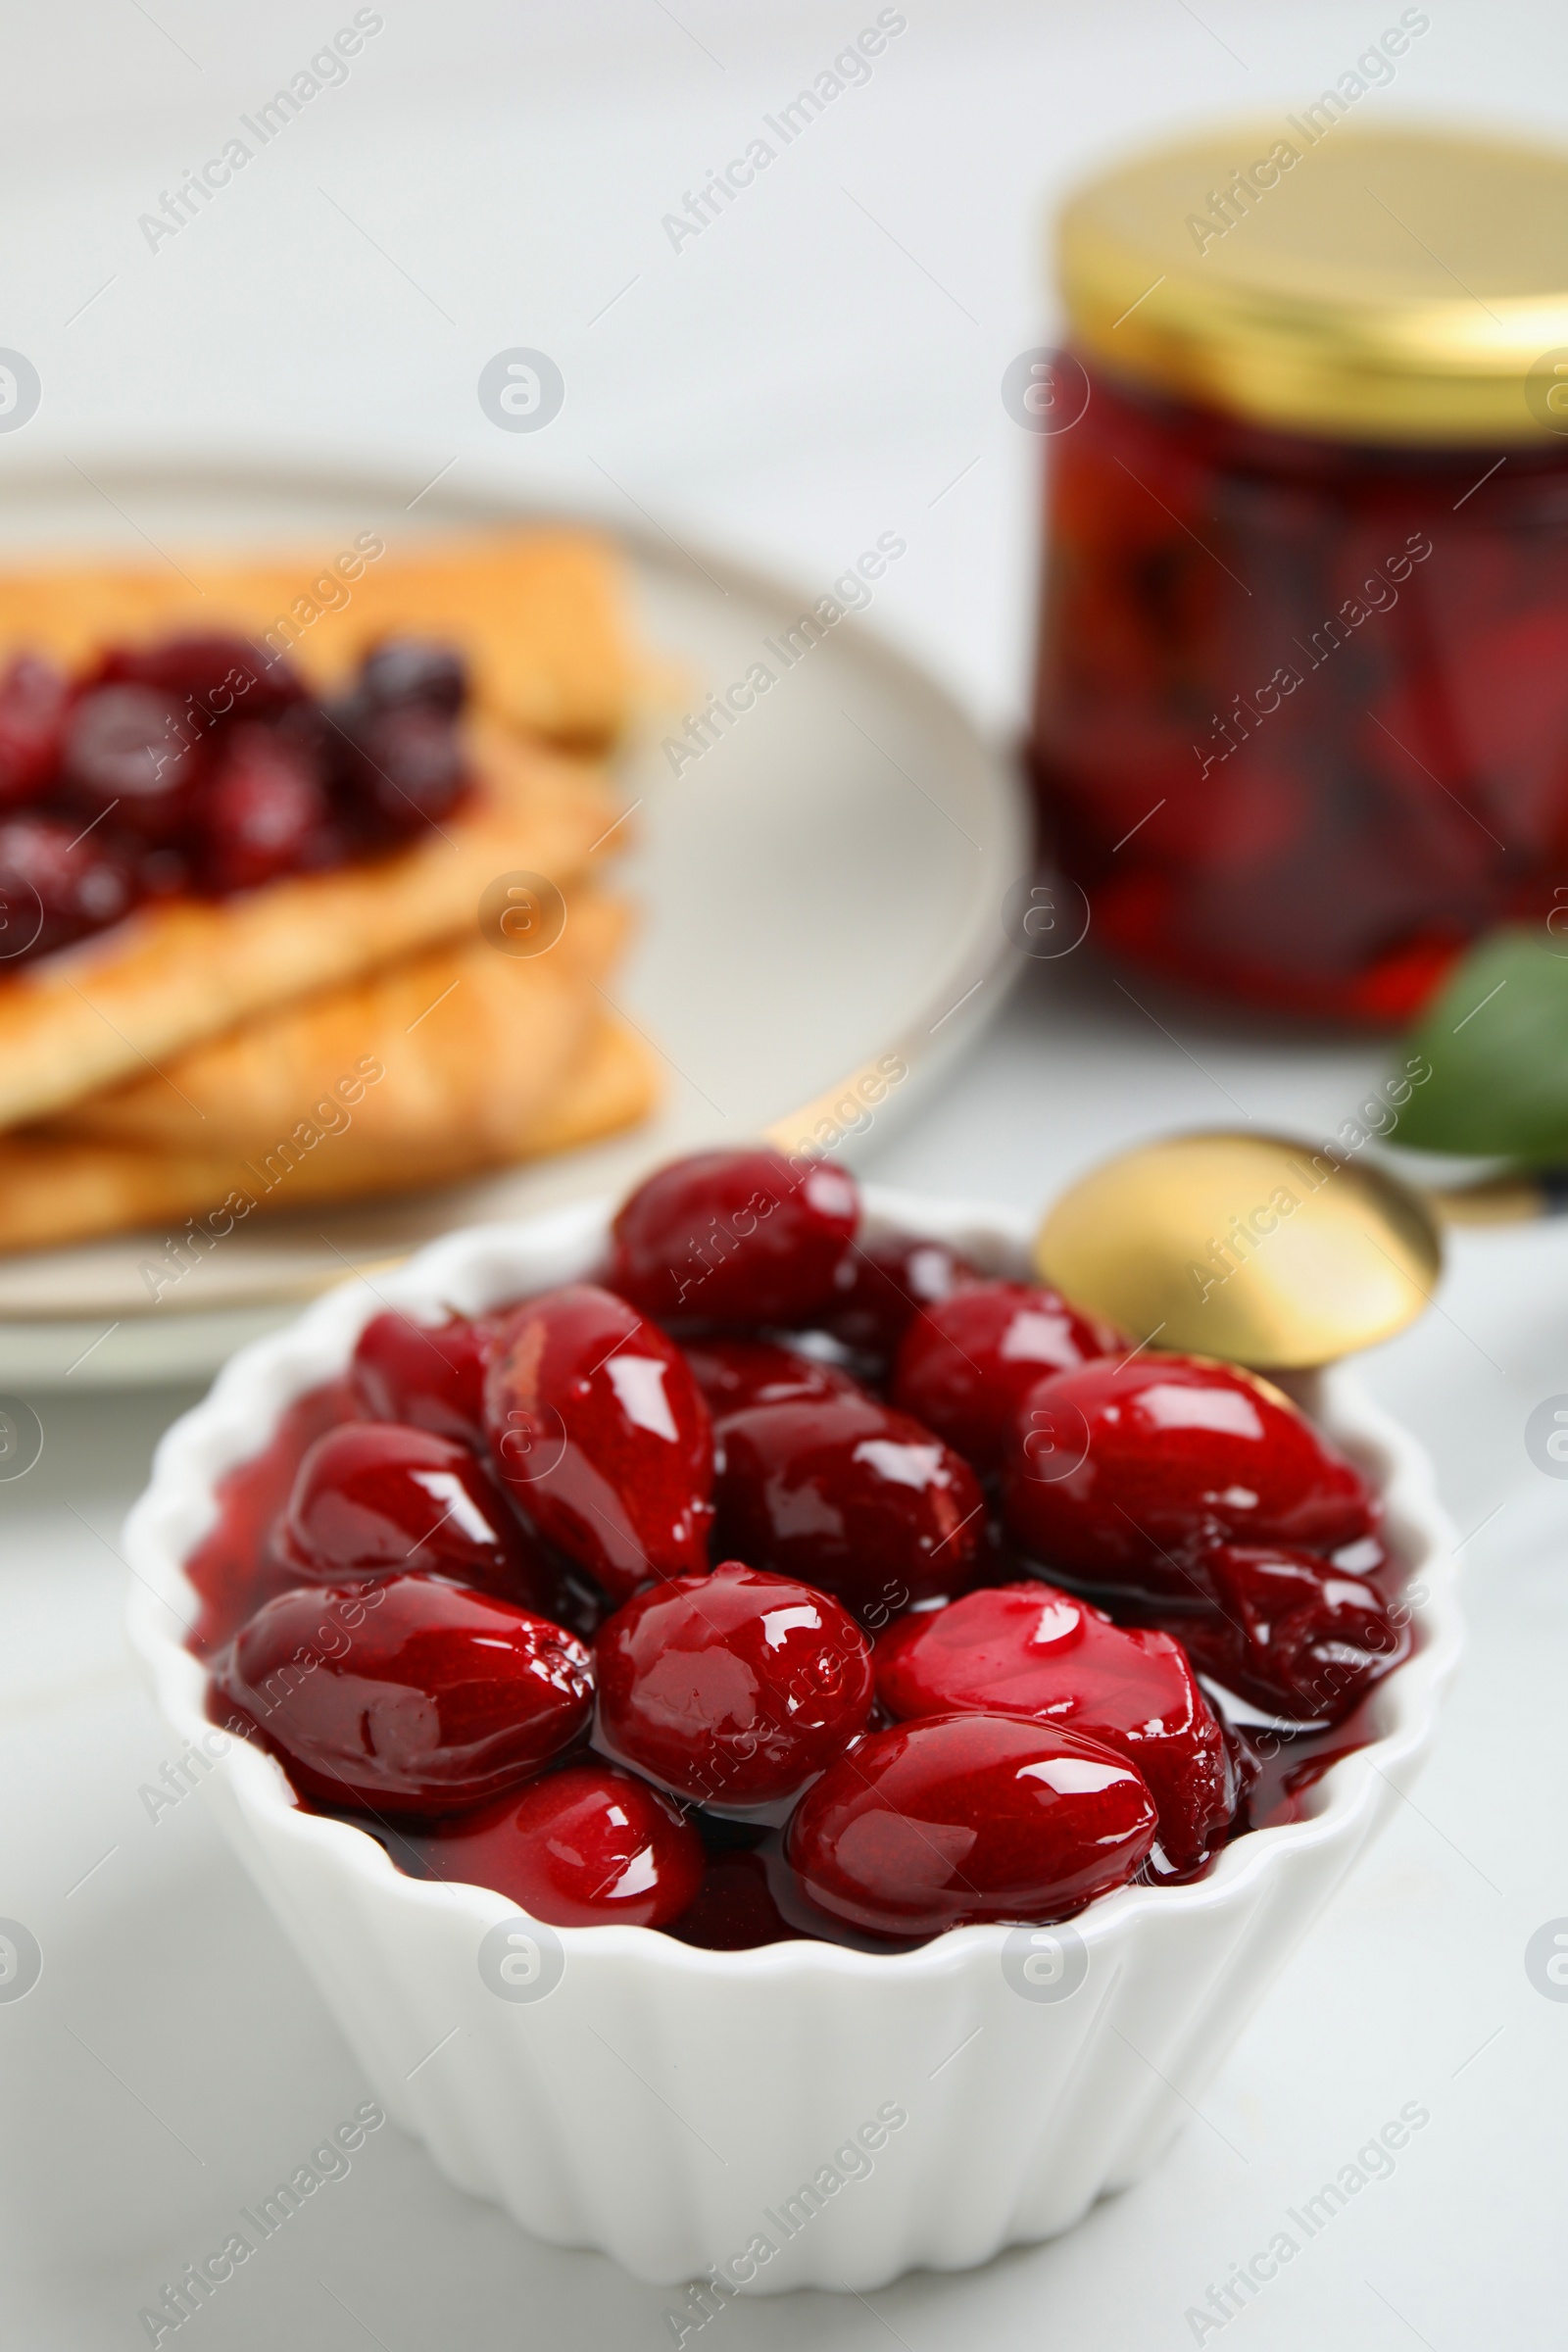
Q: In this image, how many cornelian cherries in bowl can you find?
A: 15